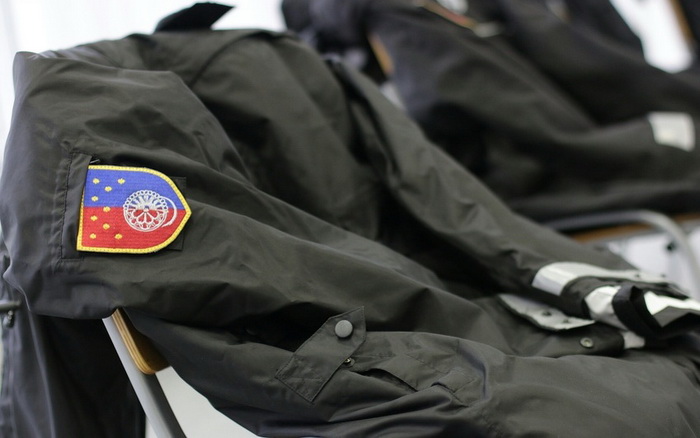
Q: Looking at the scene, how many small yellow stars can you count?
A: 9